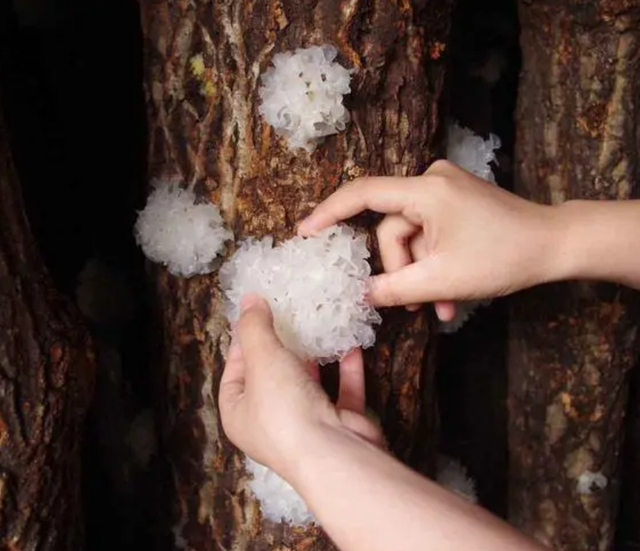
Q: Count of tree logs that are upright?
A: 3